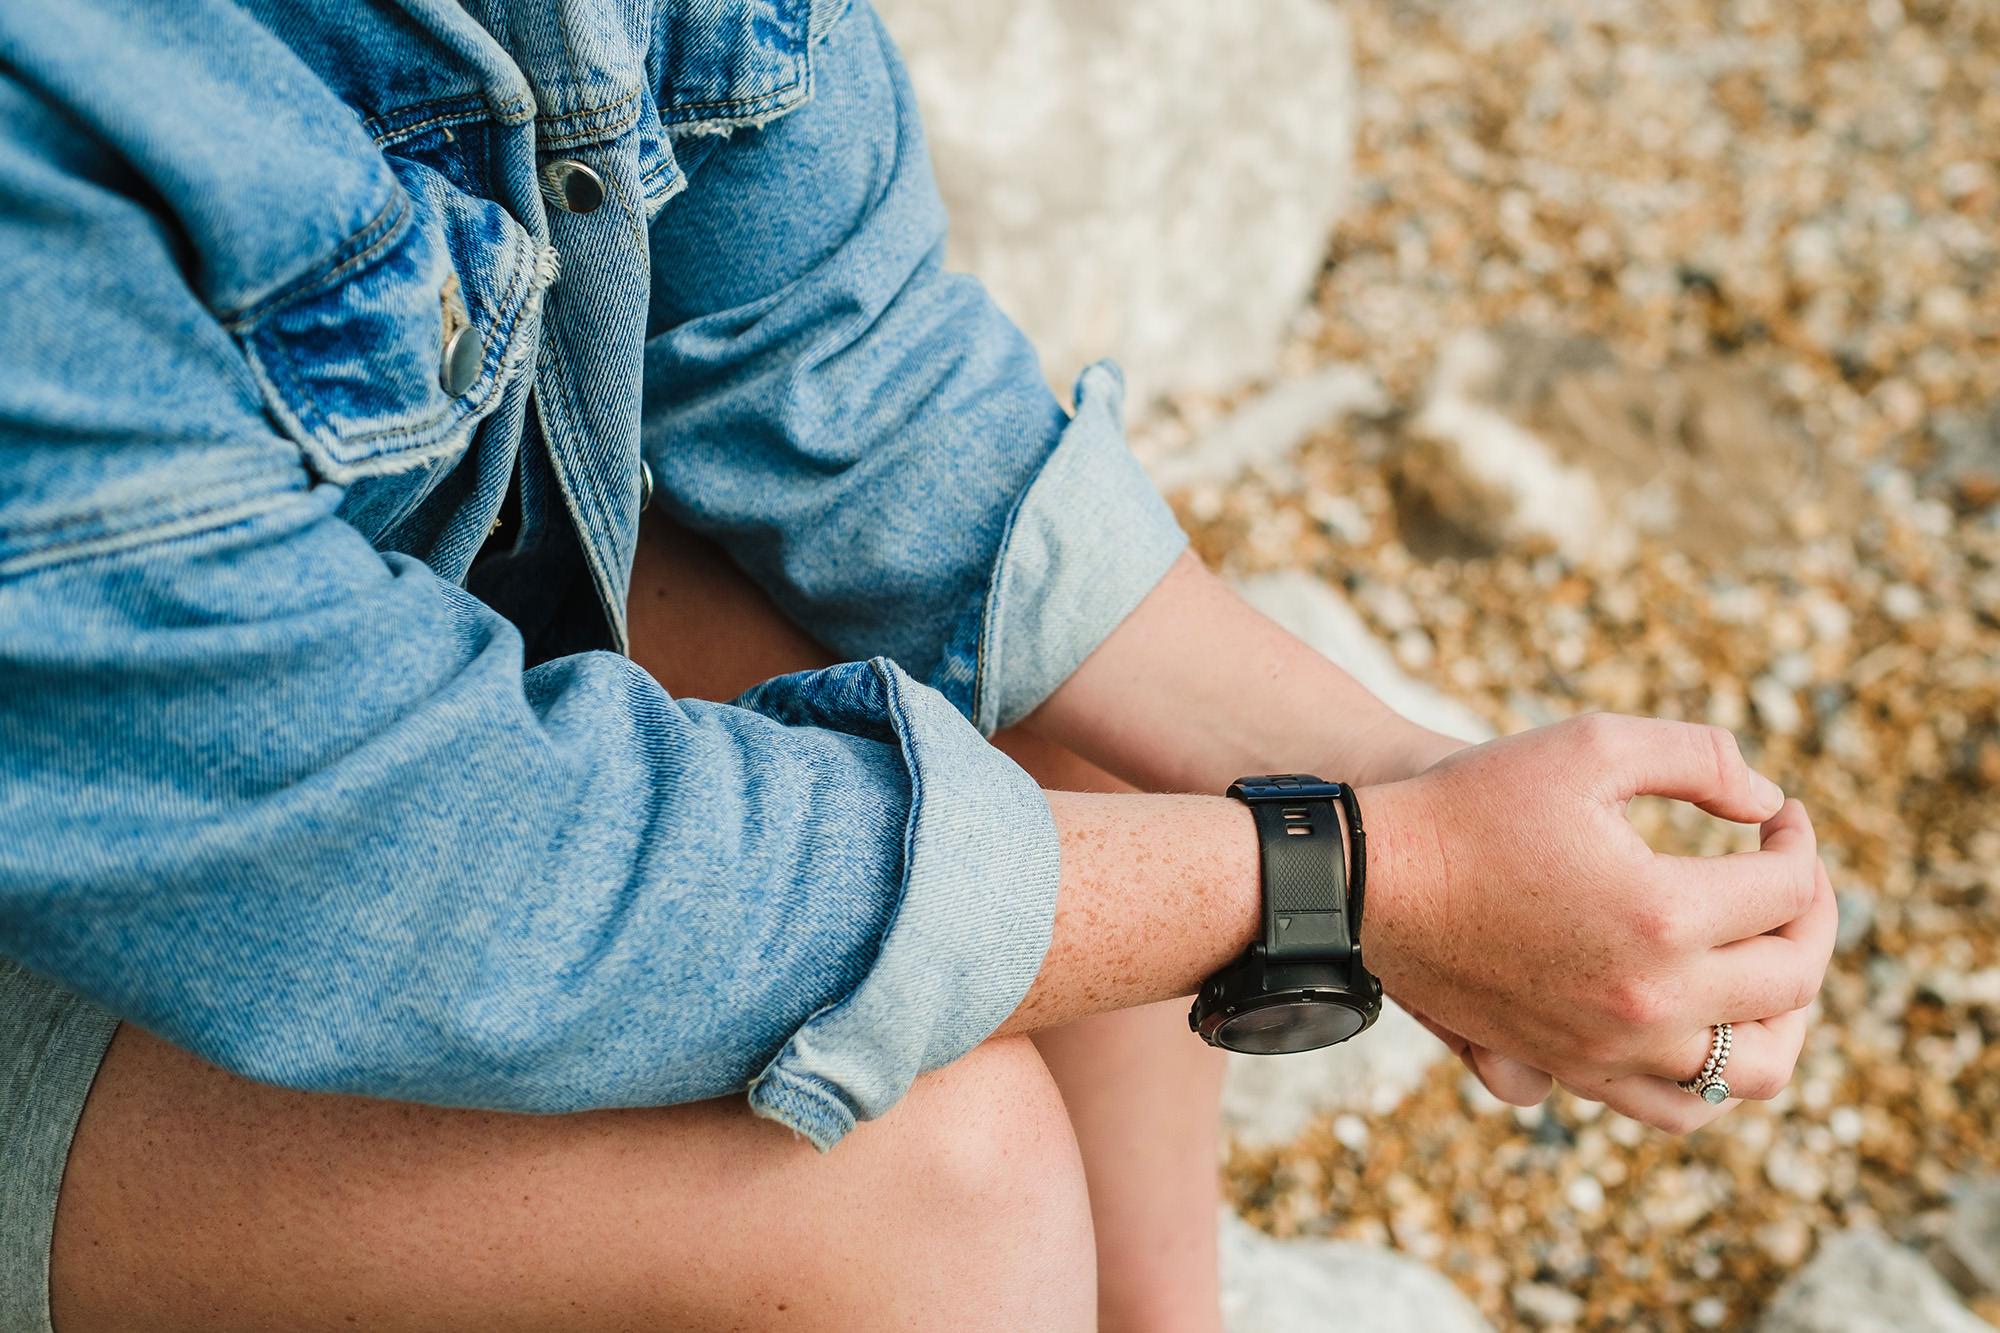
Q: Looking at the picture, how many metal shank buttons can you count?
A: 3